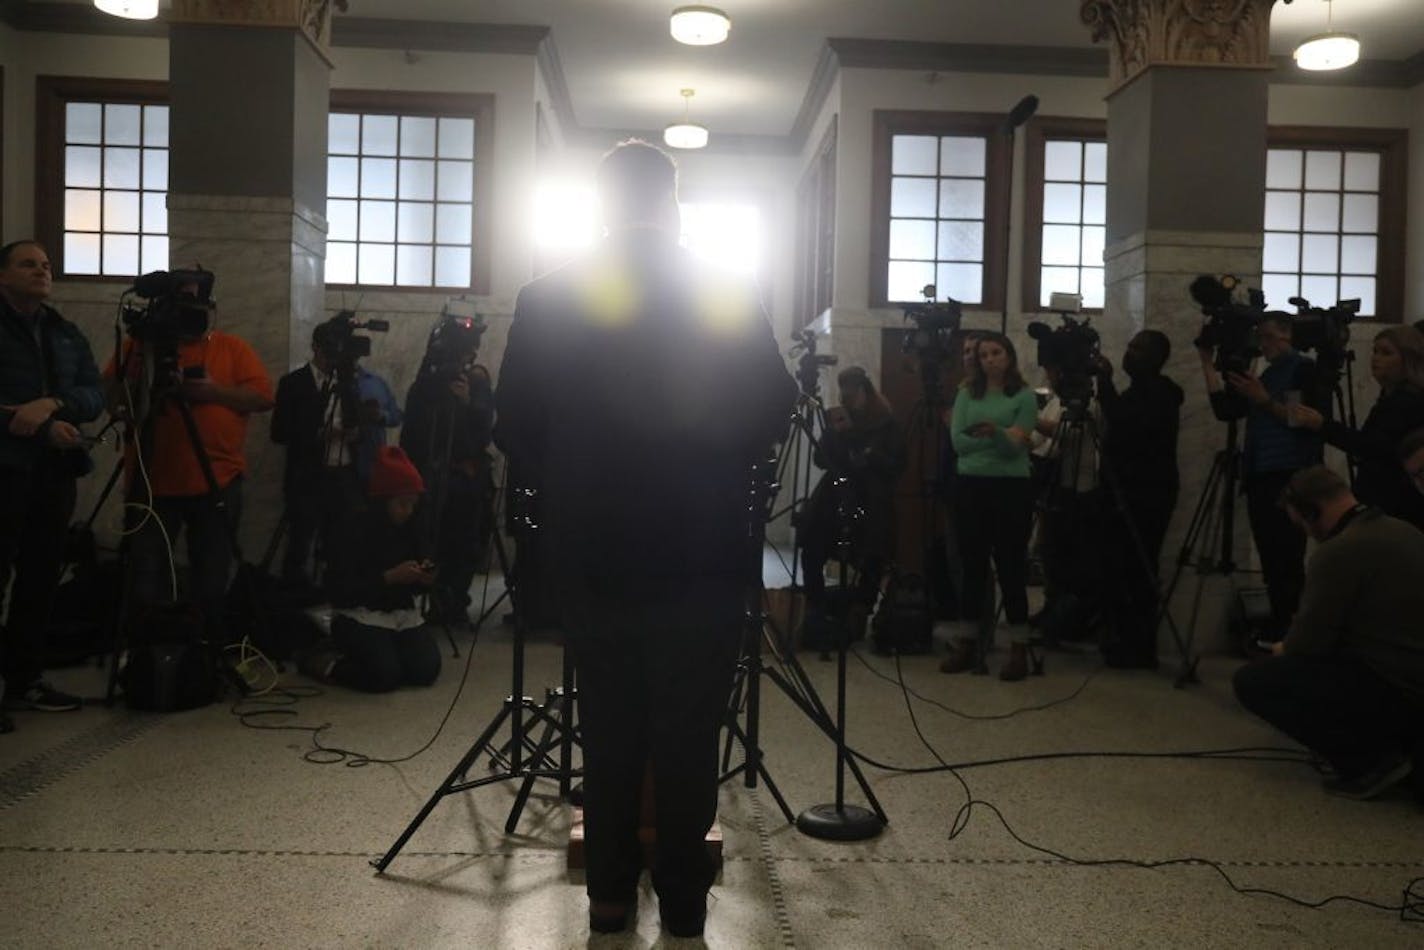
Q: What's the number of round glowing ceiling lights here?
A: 4